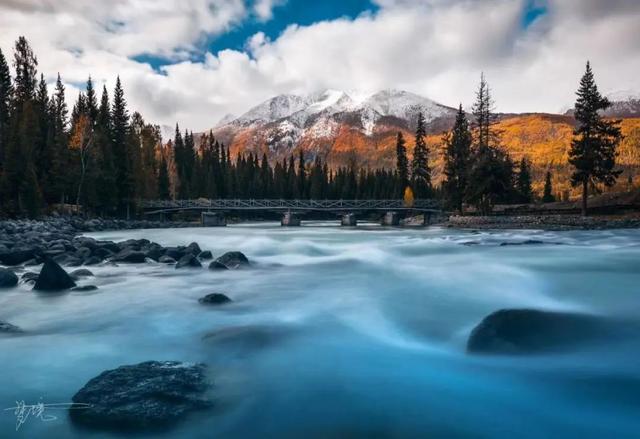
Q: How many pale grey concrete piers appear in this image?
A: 4